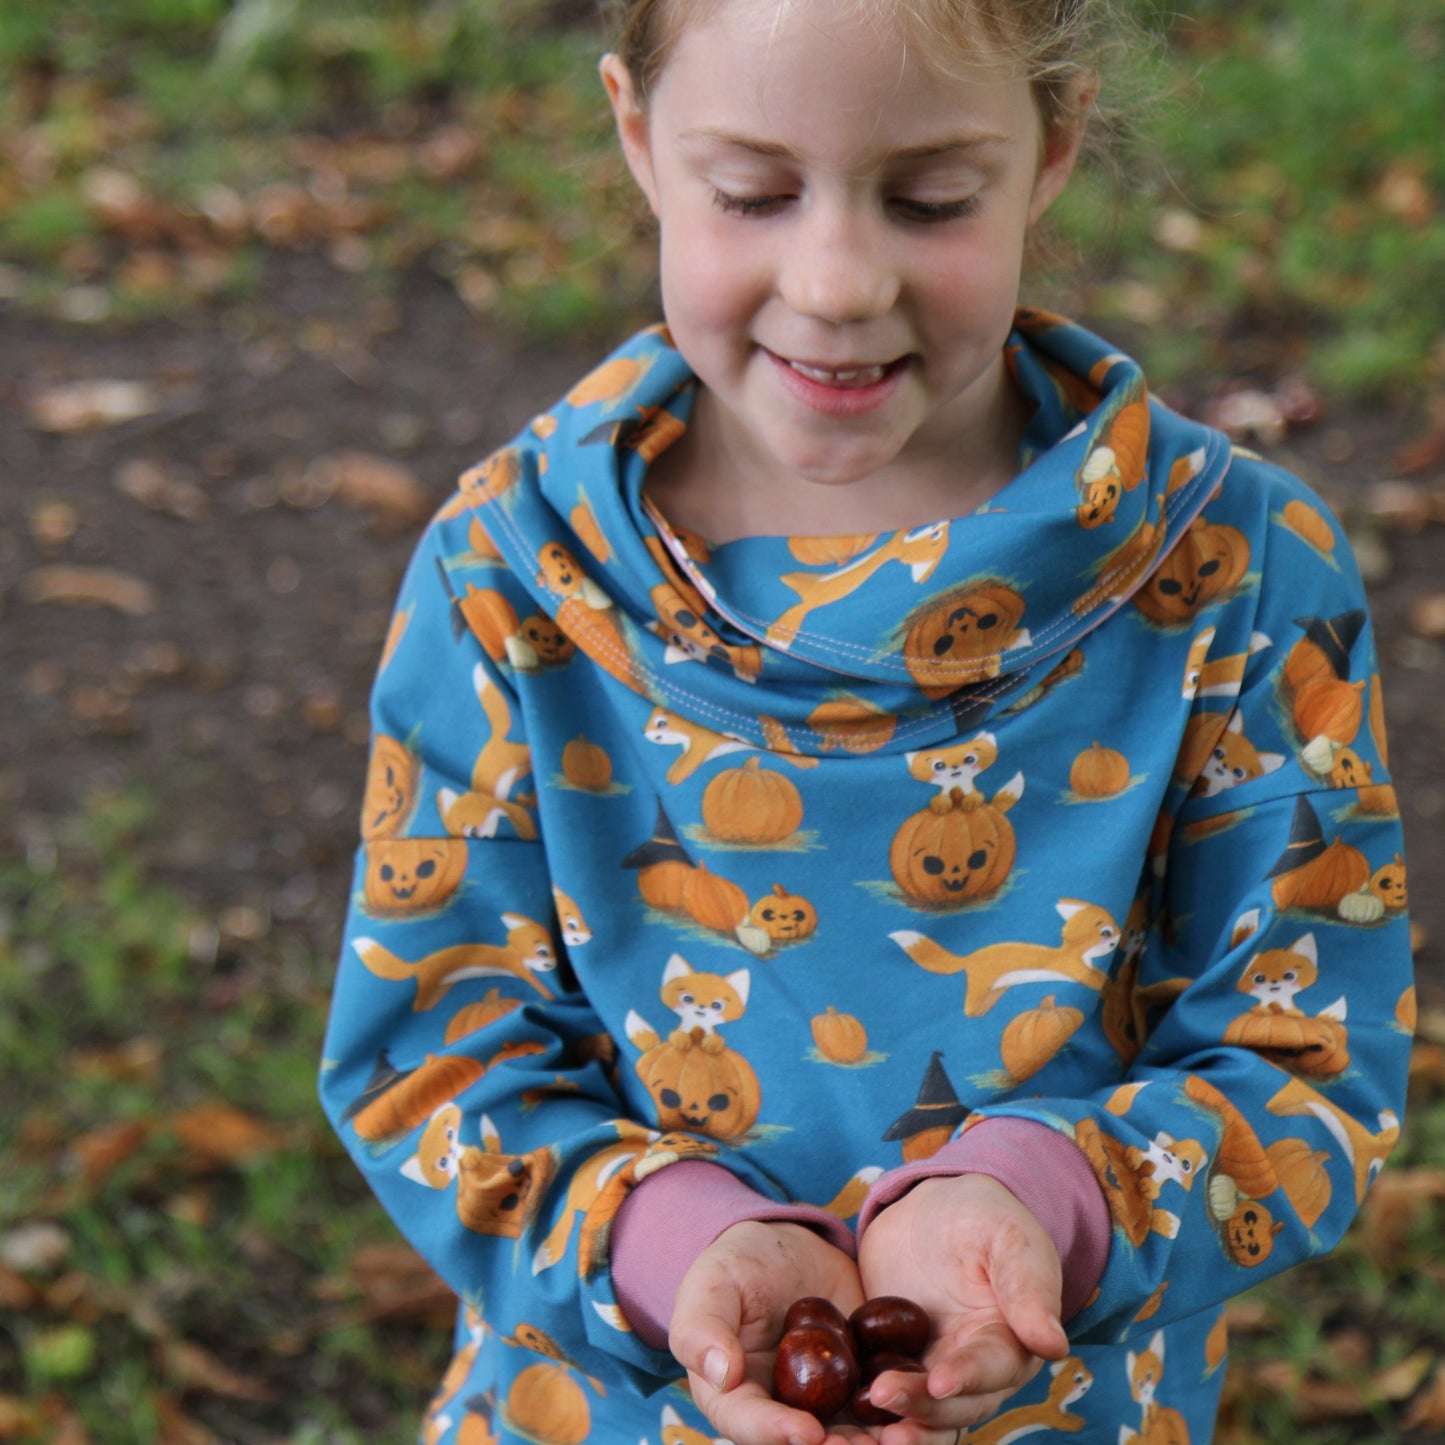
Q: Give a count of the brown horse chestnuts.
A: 5